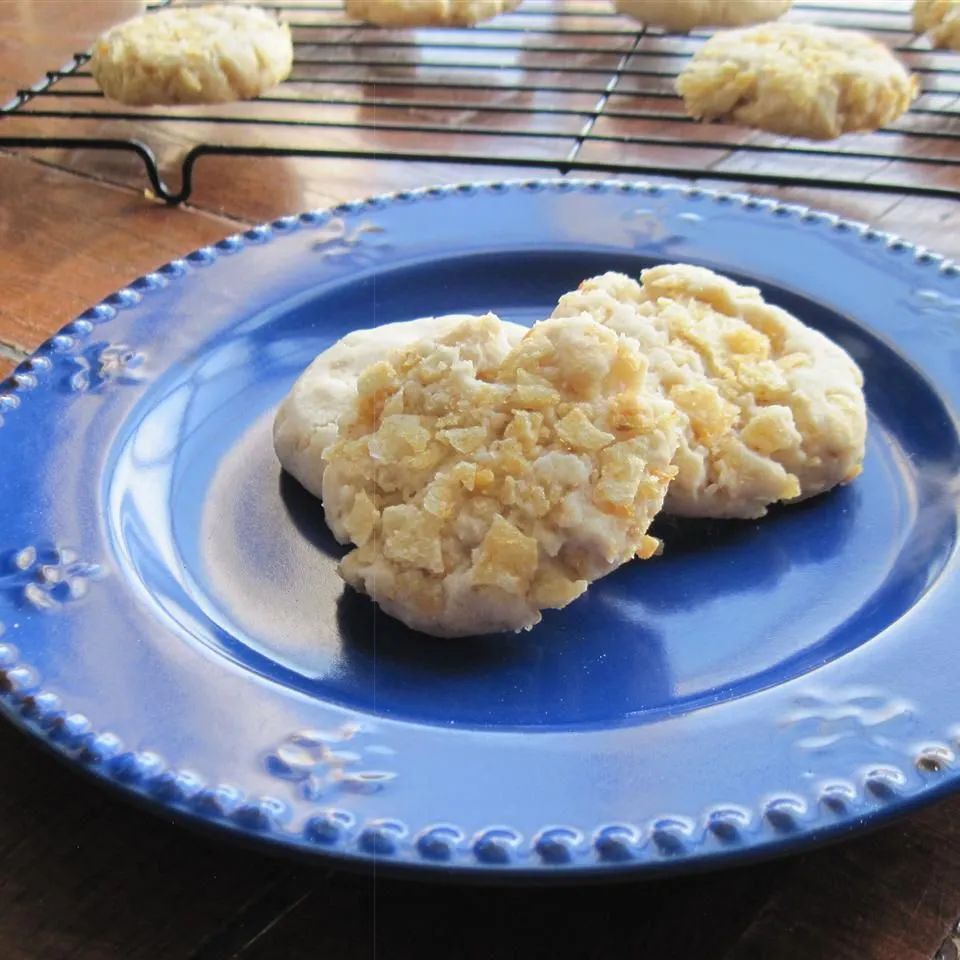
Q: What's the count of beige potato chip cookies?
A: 8